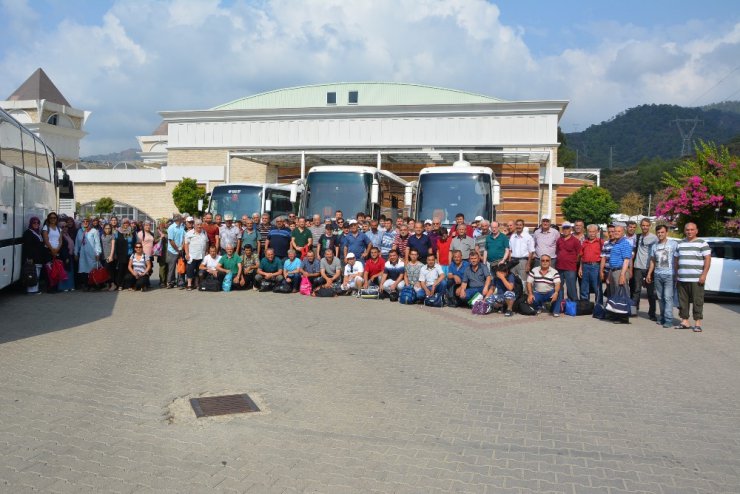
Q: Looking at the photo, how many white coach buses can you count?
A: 4